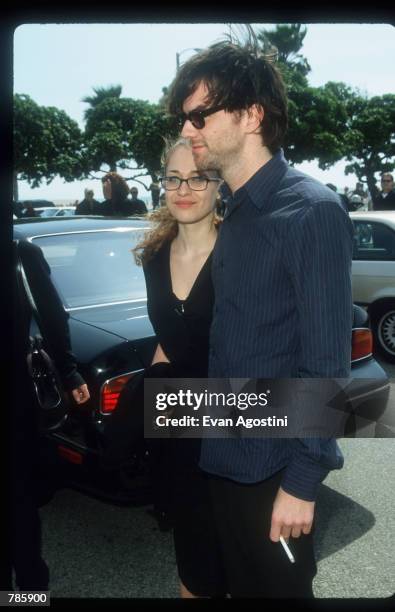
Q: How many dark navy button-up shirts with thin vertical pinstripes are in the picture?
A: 1